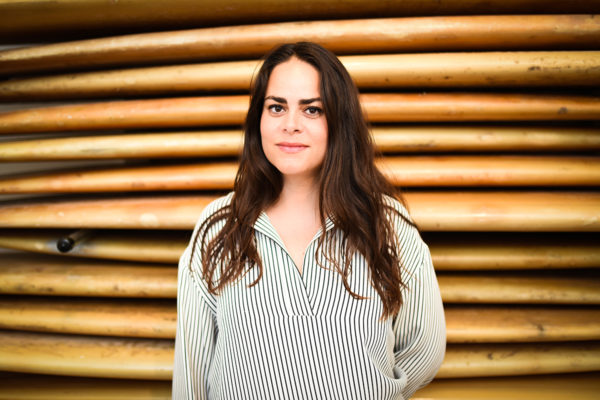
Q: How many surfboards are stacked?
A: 12